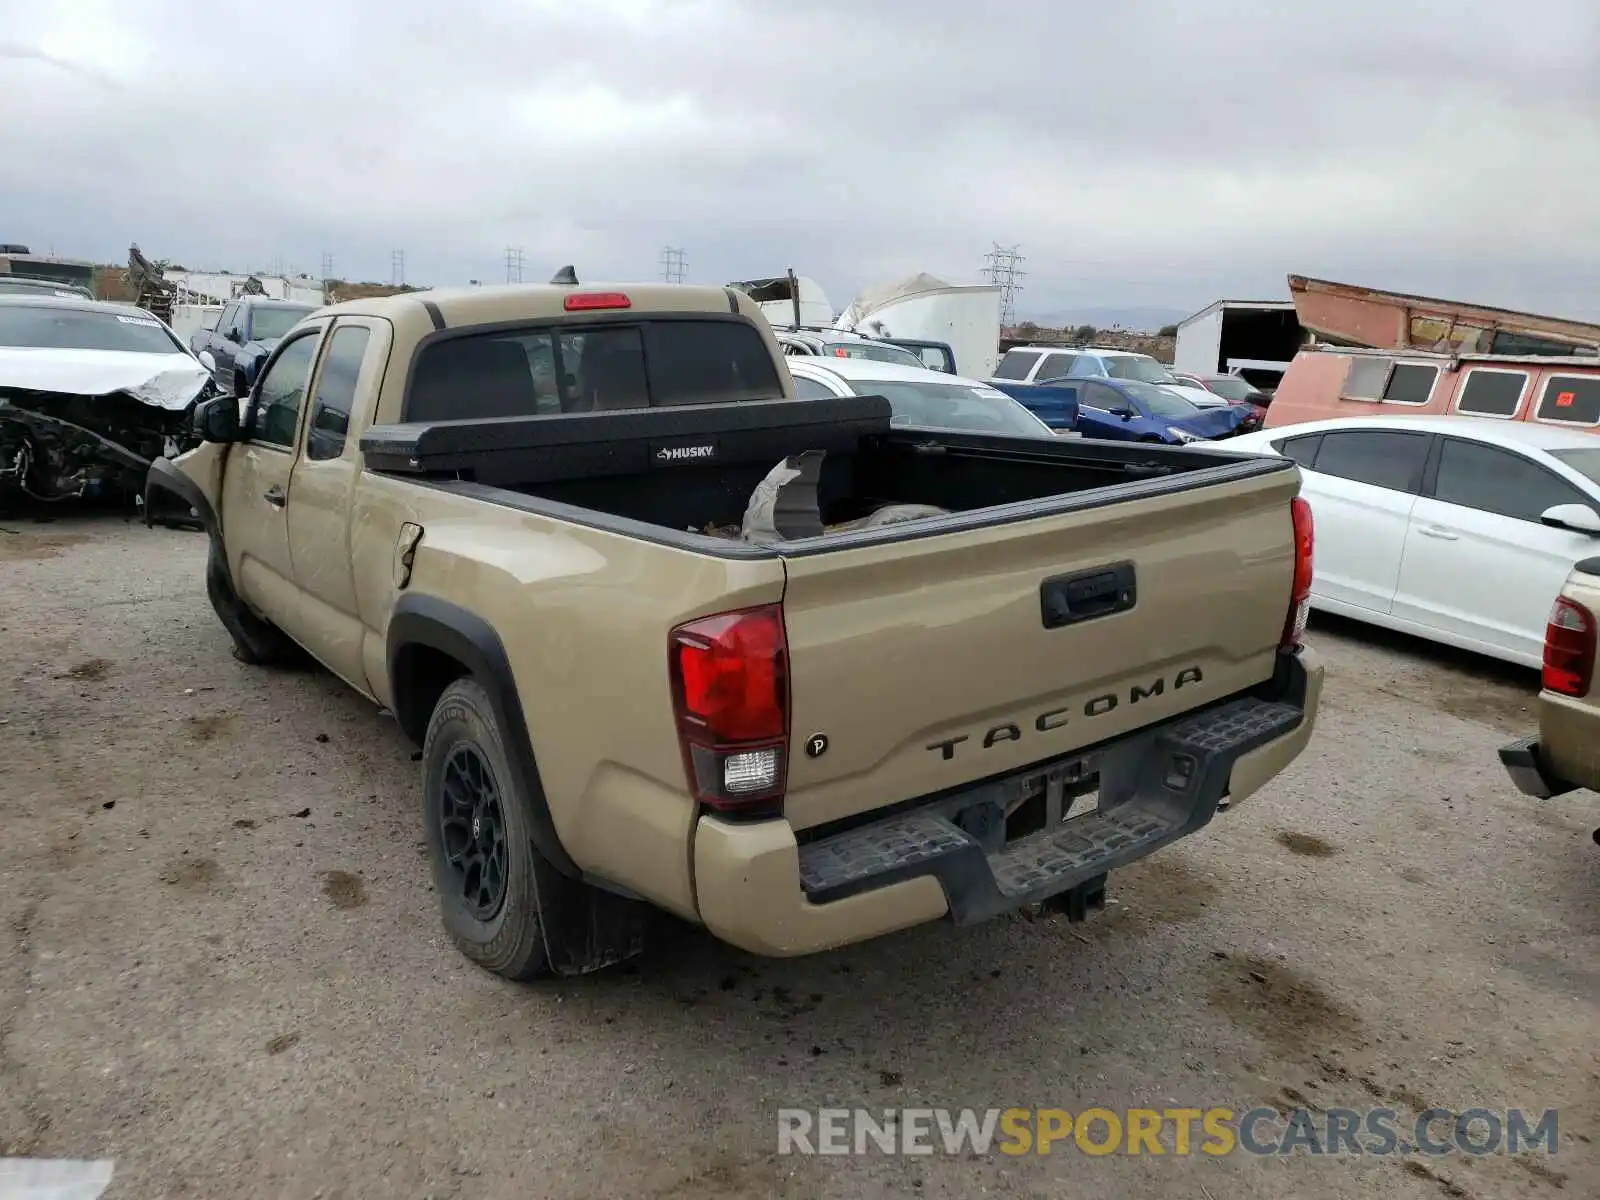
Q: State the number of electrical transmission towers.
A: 5